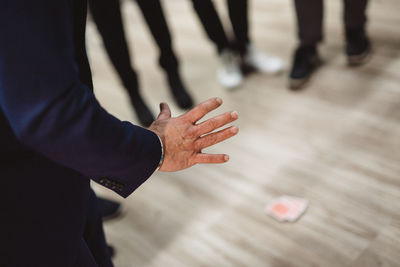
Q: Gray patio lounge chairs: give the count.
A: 0